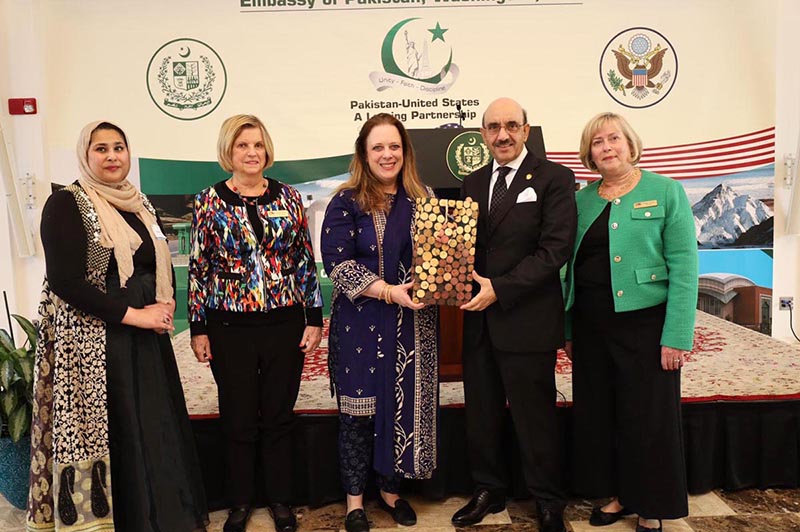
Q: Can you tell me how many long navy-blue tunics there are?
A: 1